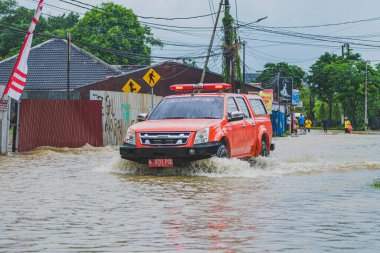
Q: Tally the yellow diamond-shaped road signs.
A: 2